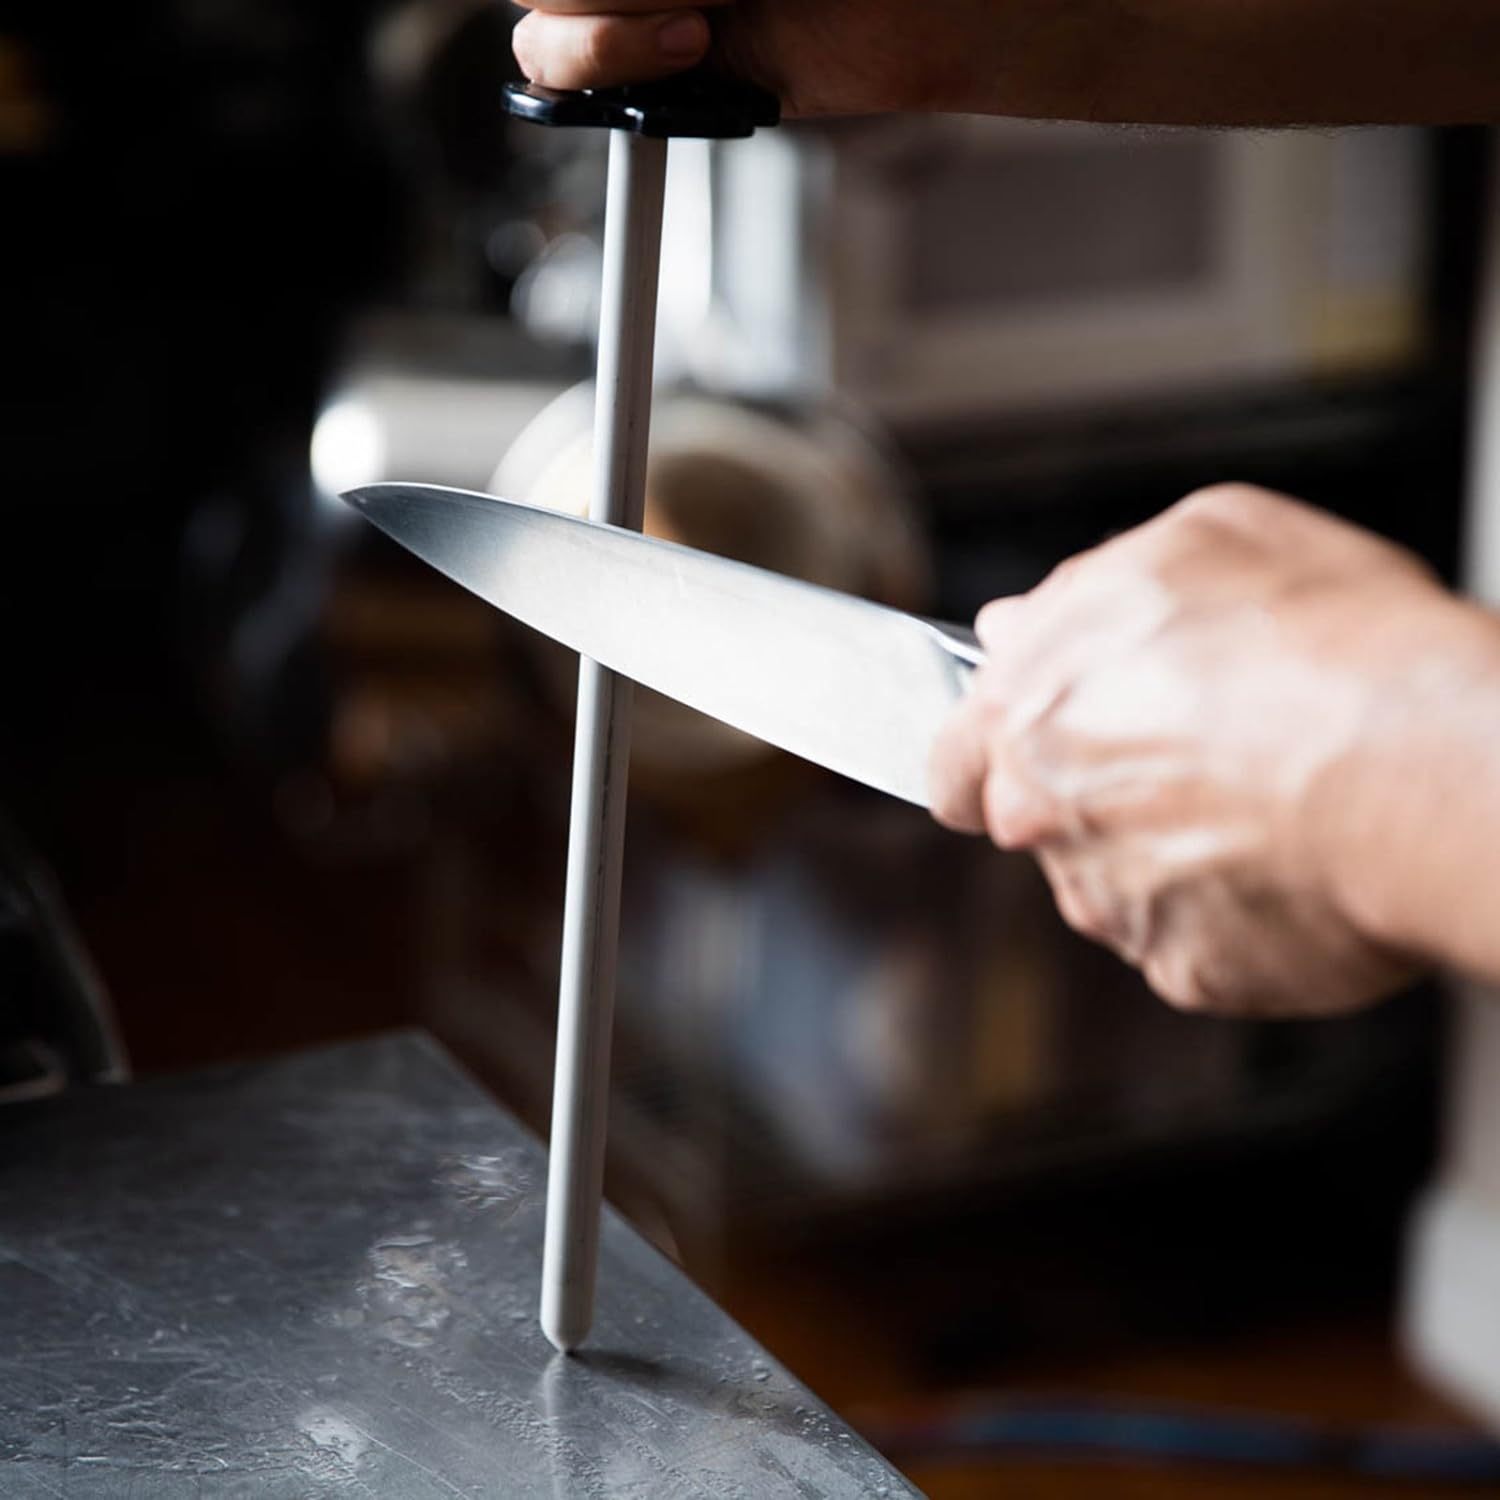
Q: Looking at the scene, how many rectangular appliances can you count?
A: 1